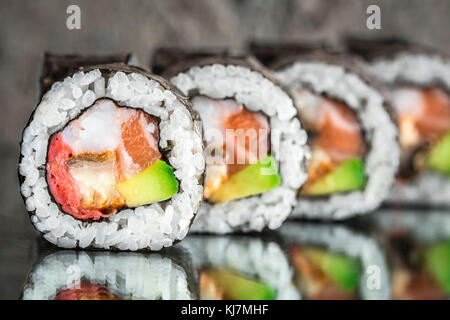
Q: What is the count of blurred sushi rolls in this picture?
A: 3